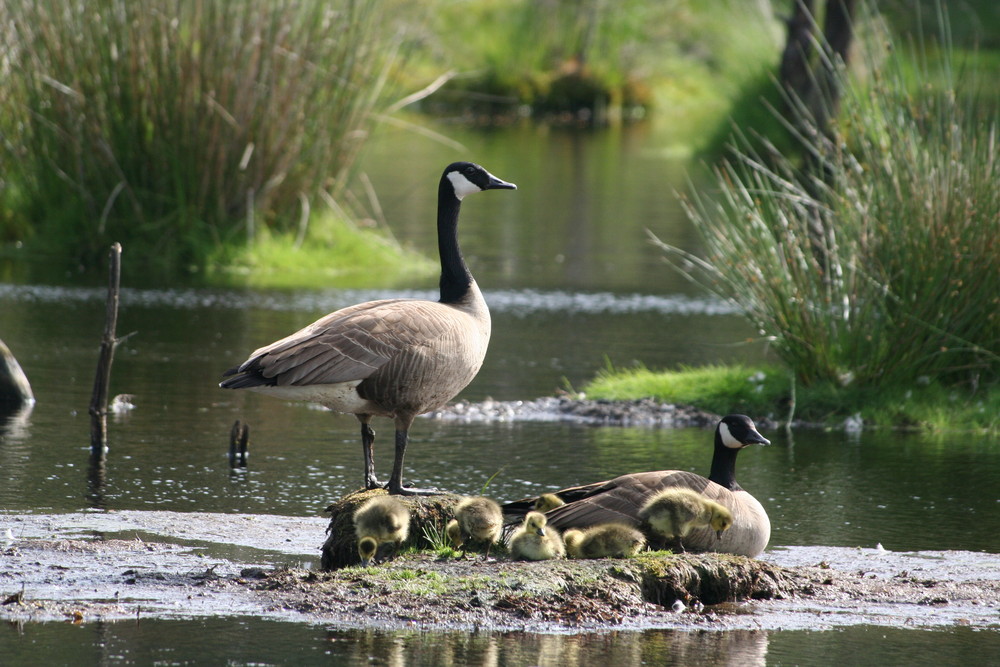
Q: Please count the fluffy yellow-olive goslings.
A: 6